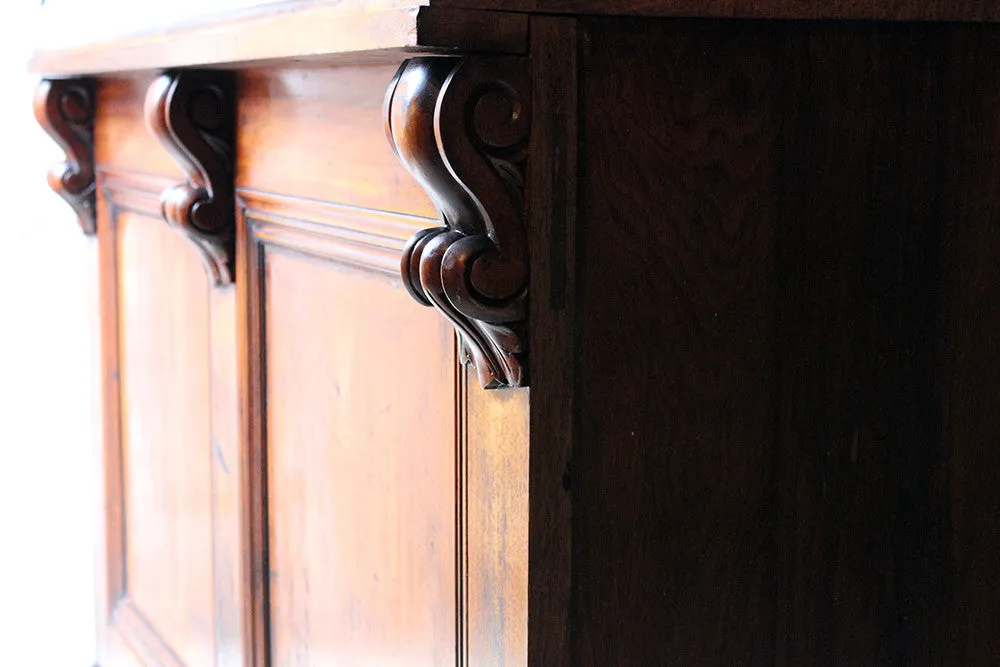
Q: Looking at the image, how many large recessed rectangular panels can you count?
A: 2